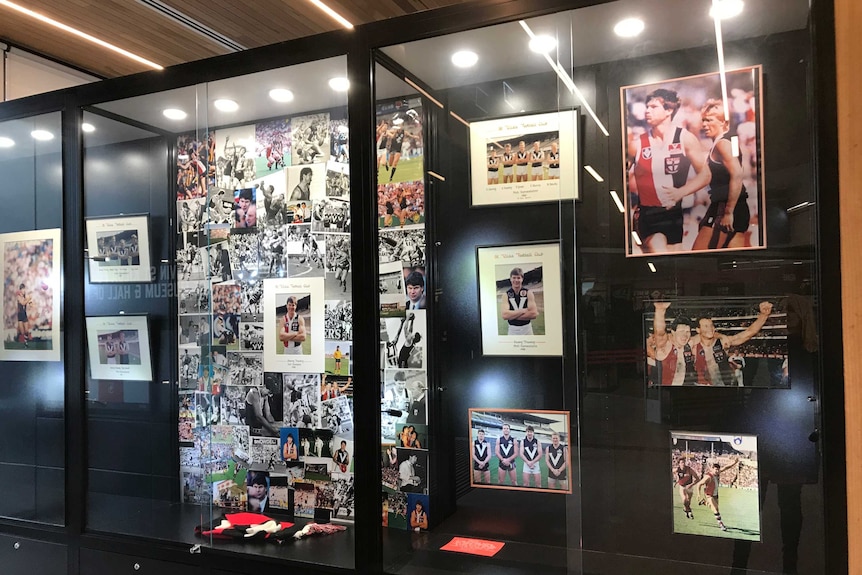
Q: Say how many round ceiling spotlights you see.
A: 11